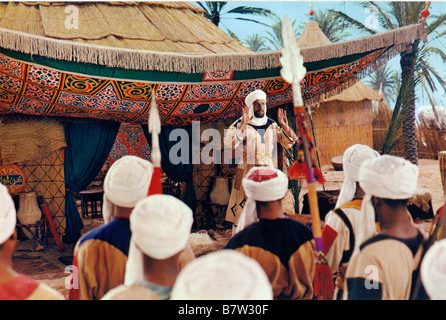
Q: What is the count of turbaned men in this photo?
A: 9